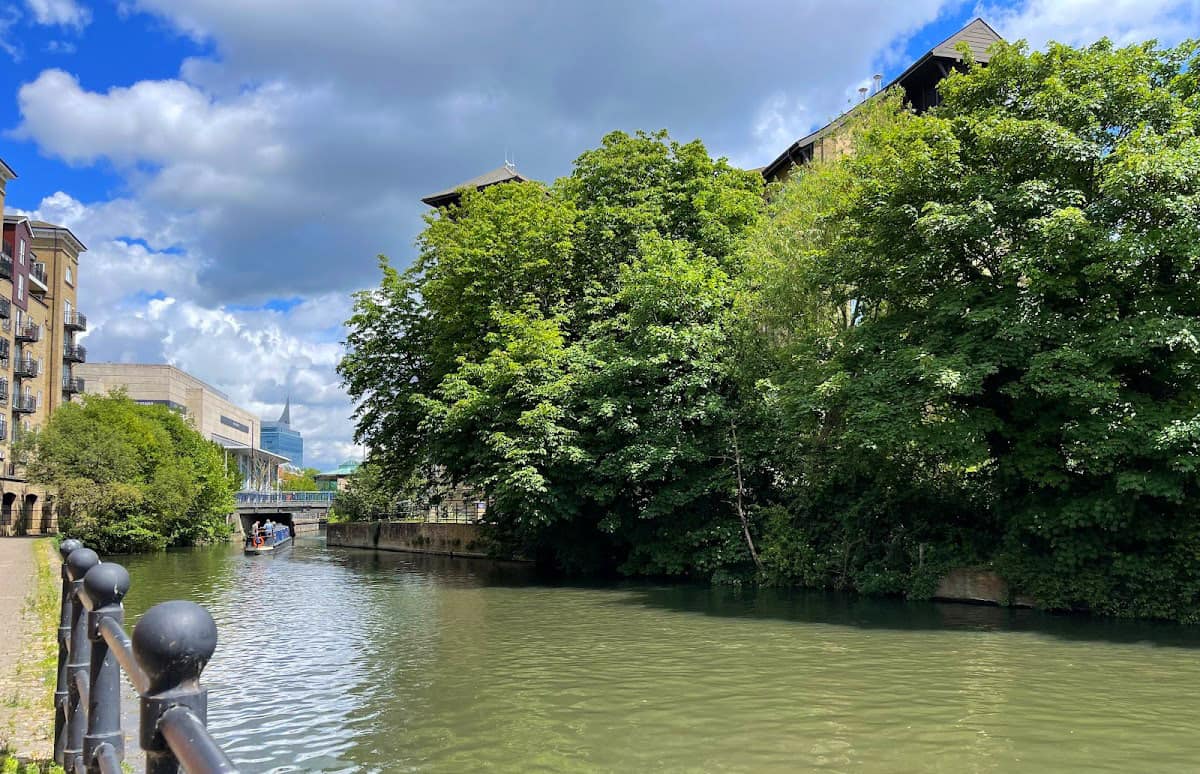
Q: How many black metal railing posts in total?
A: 4